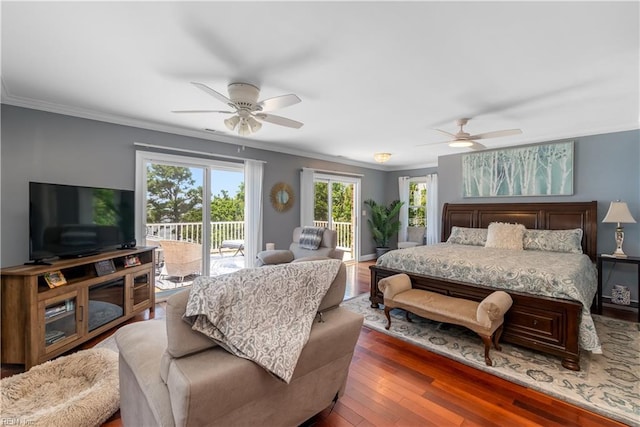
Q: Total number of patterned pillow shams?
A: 2